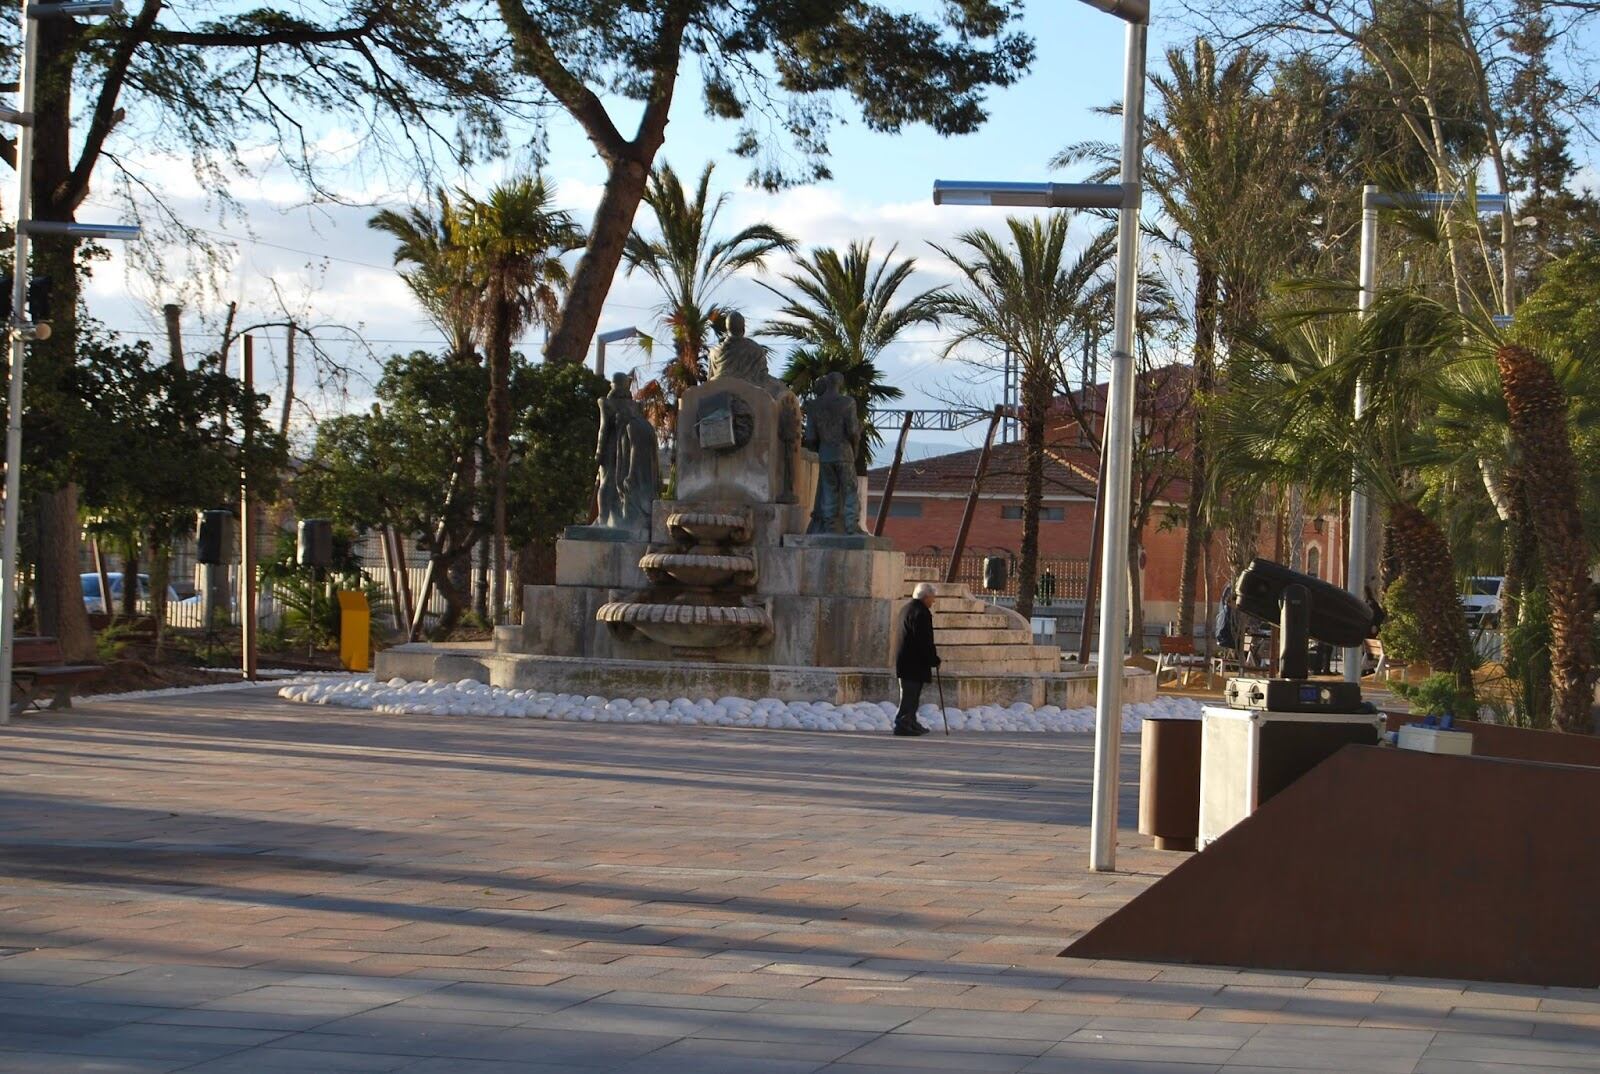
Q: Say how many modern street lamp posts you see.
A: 4